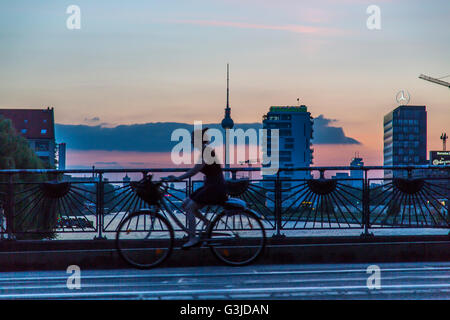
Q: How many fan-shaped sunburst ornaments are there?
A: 5